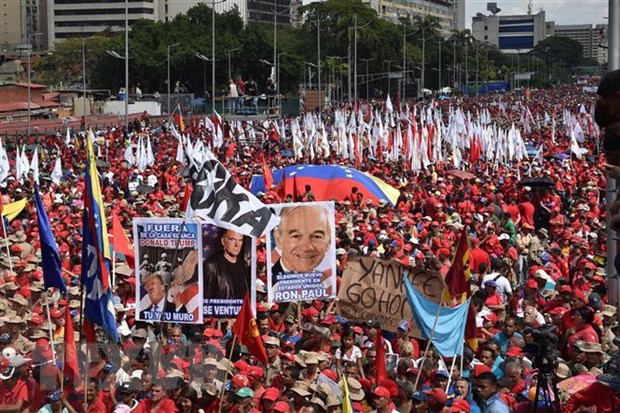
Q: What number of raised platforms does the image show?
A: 1